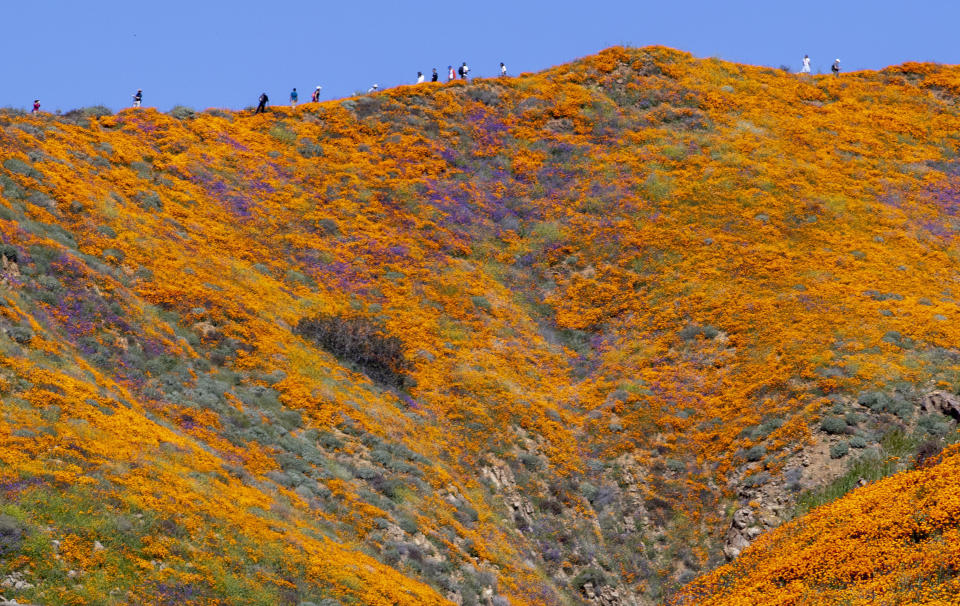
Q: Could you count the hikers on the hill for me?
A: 13